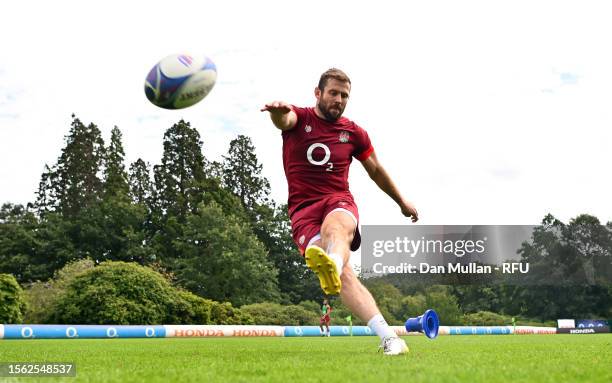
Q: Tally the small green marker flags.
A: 2